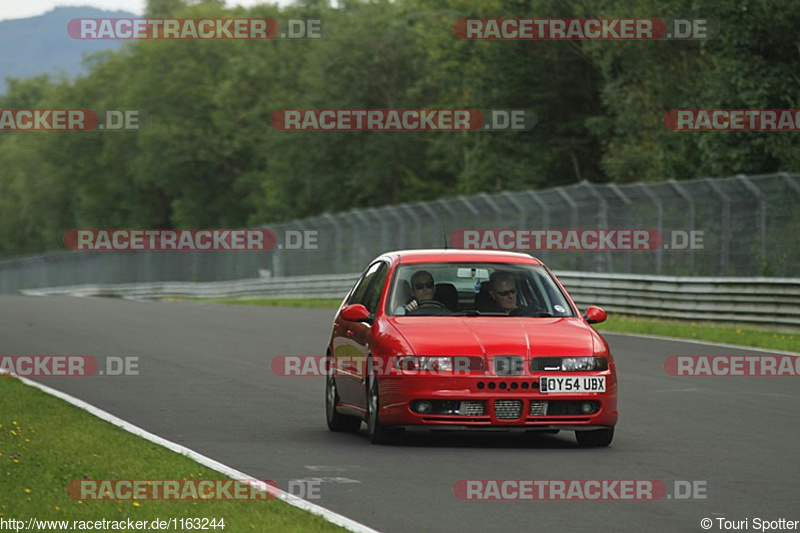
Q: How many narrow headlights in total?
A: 2